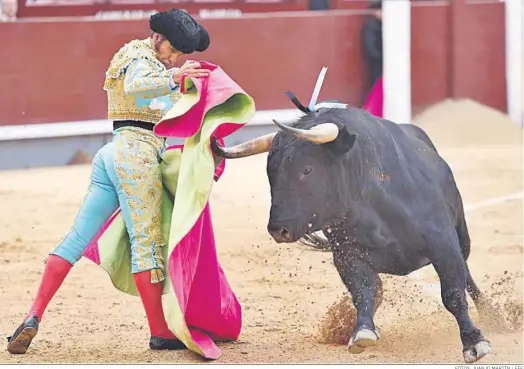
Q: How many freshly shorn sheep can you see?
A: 0